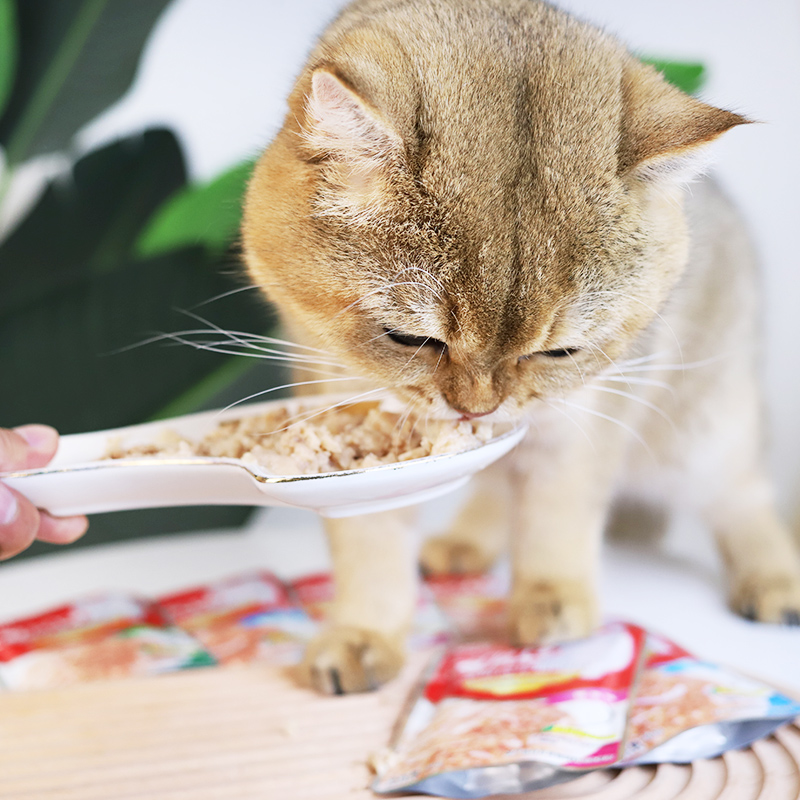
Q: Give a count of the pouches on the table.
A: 6